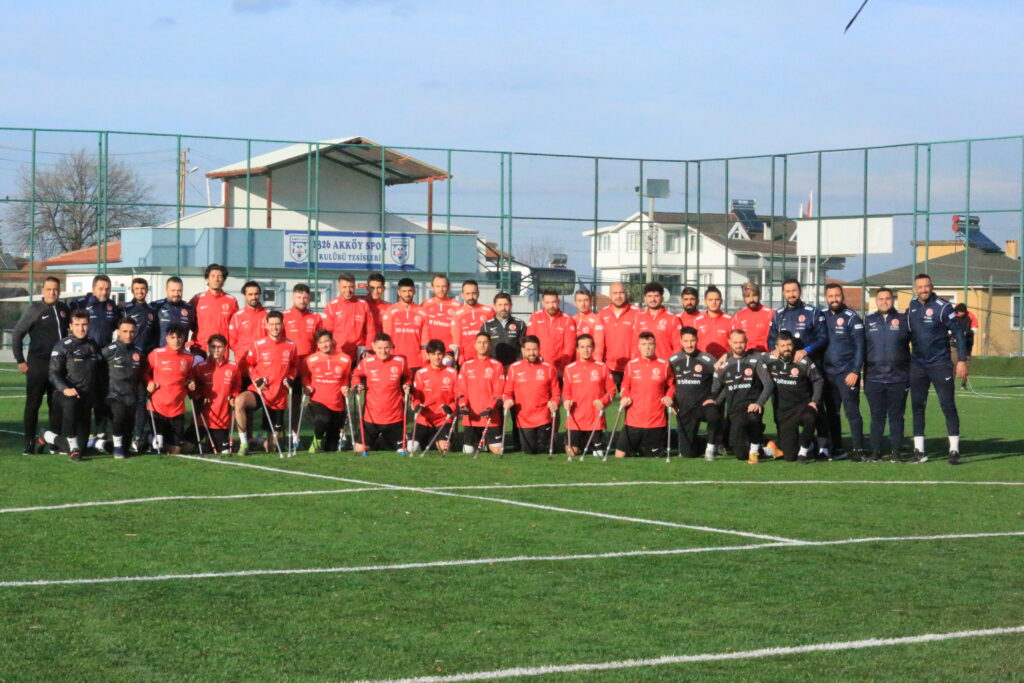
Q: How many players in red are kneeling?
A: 10